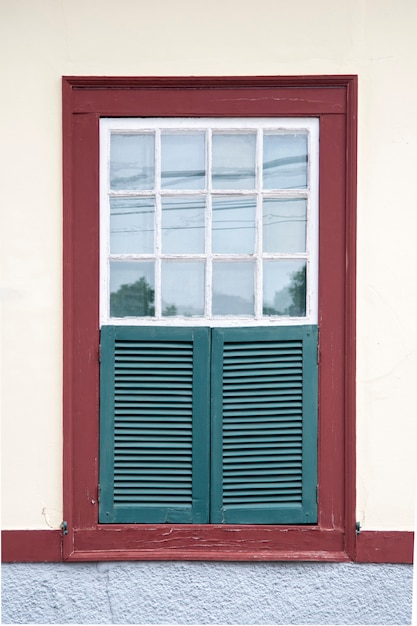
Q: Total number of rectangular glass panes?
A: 12